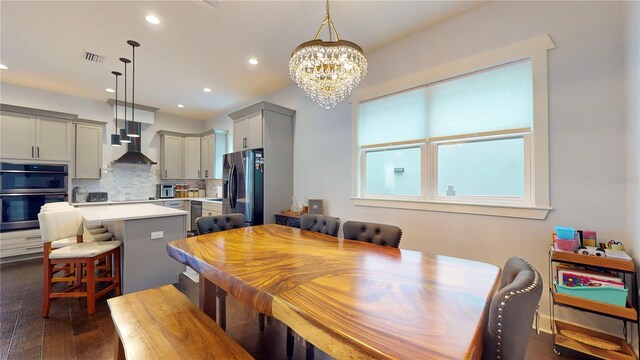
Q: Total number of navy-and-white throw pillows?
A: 0